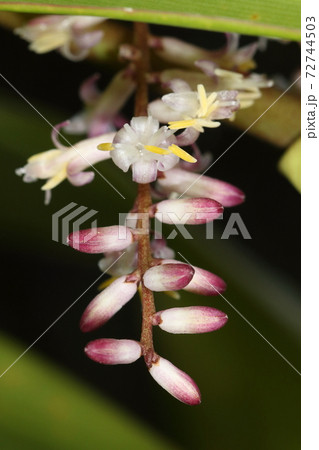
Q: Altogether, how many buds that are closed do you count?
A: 9